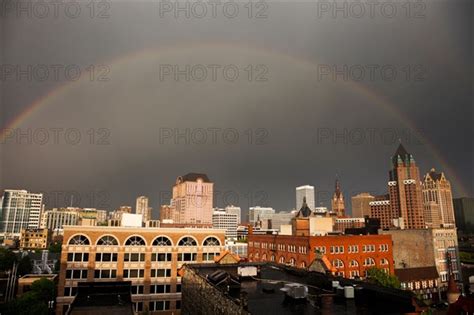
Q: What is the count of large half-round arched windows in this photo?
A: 6